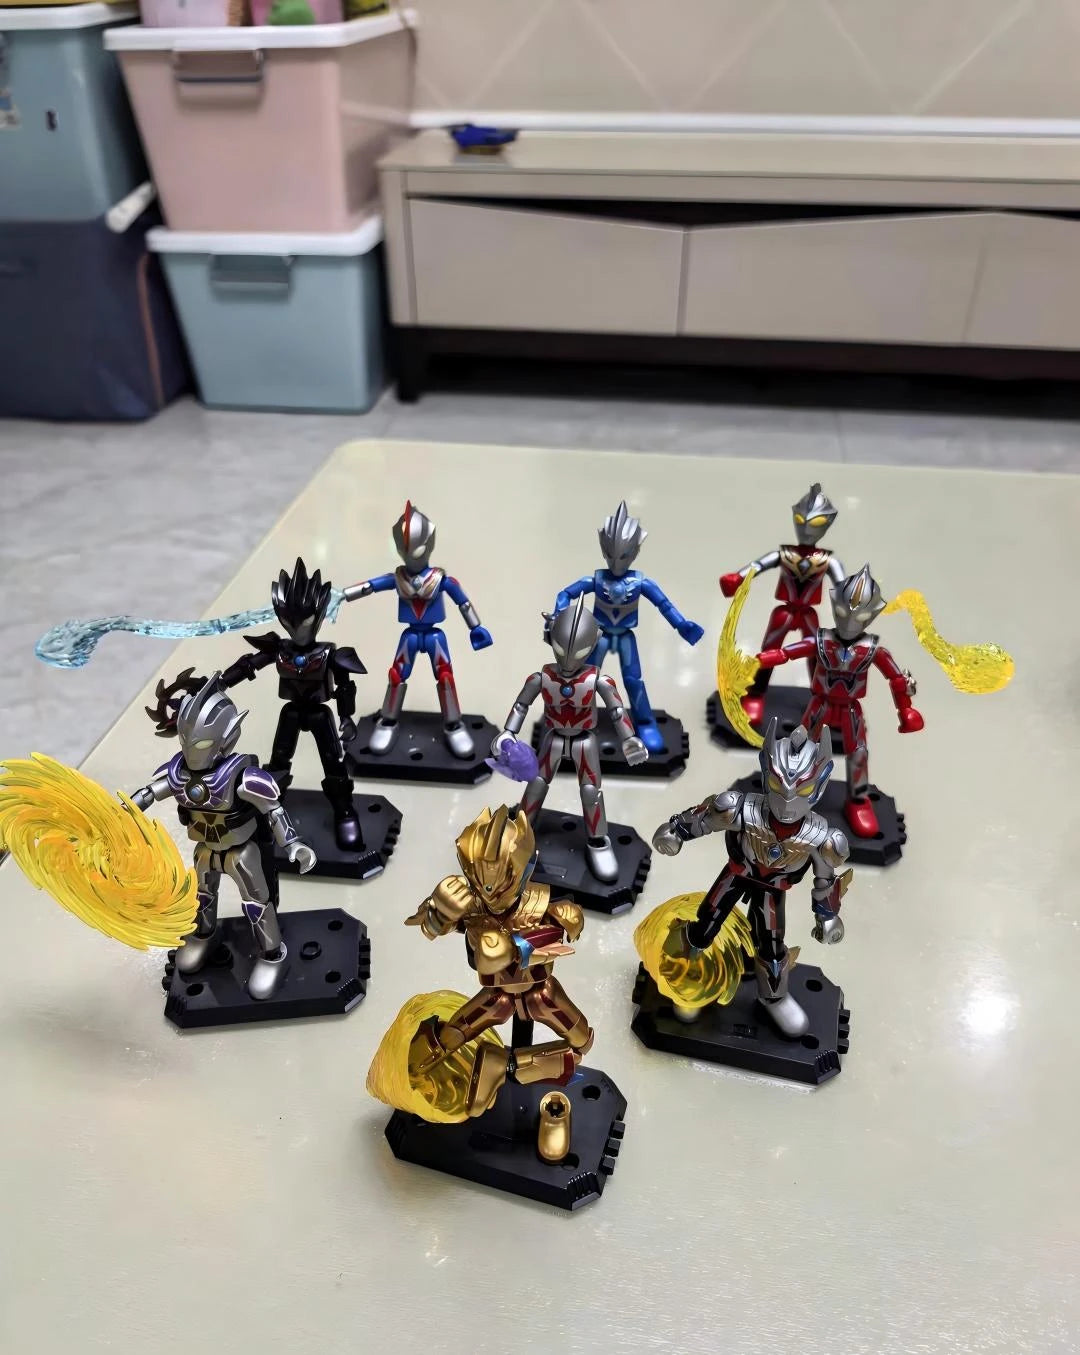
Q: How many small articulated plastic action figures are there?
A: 9